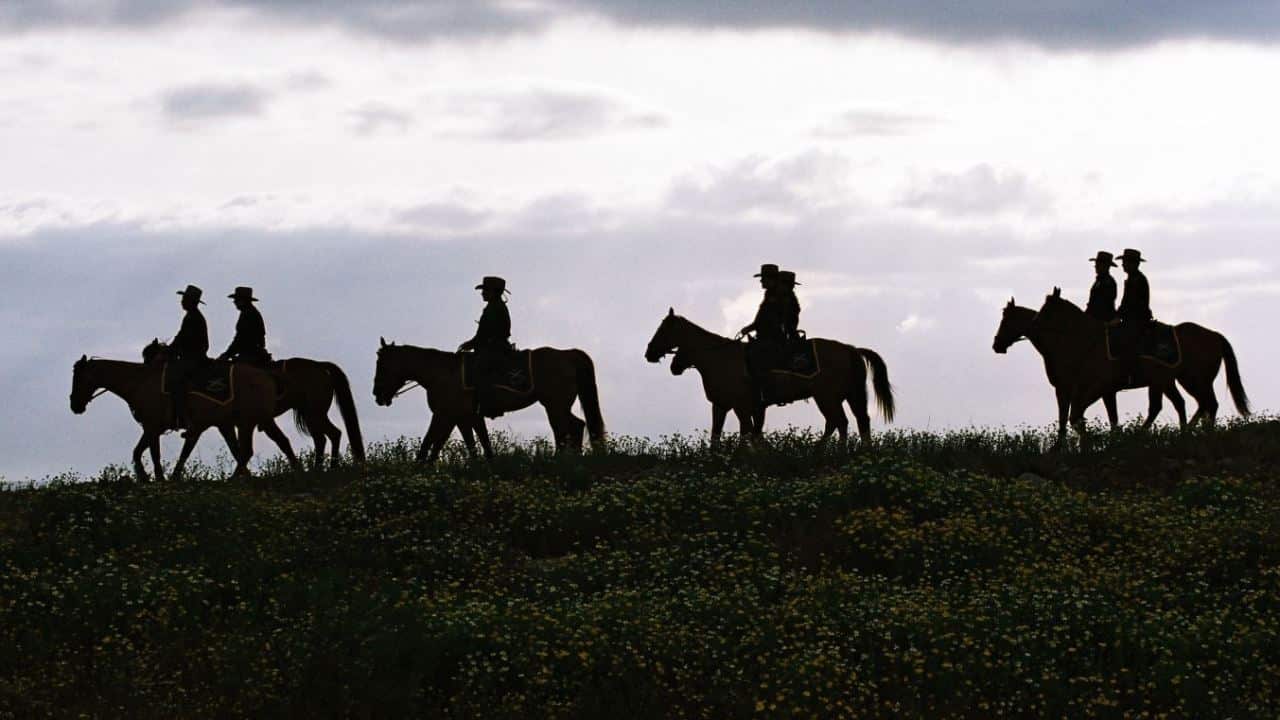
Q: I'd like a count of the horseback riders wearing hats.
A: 7